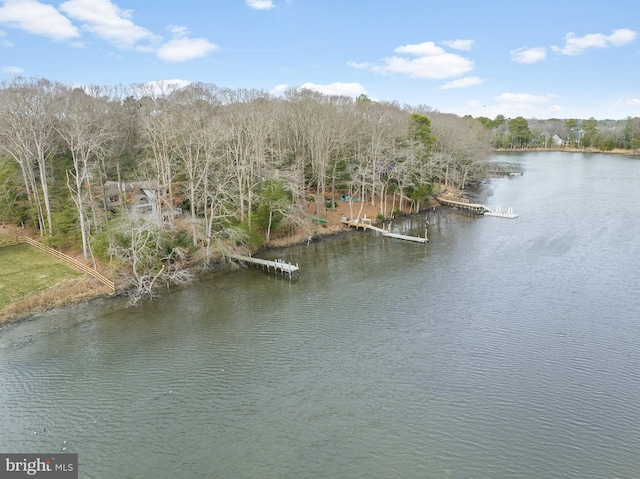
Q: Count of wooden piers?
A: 4